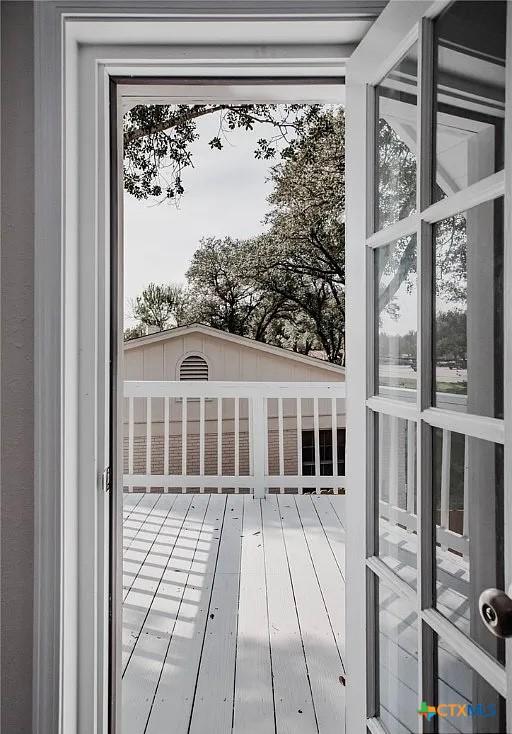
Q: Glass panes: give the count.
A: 8